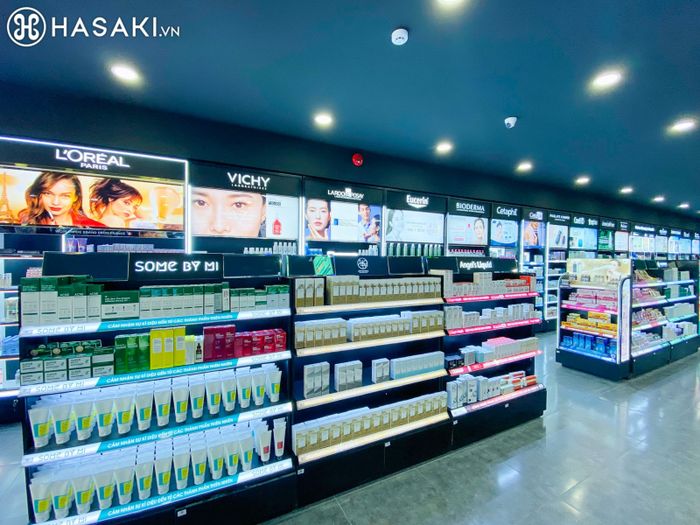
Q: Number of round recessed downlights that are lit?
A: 11